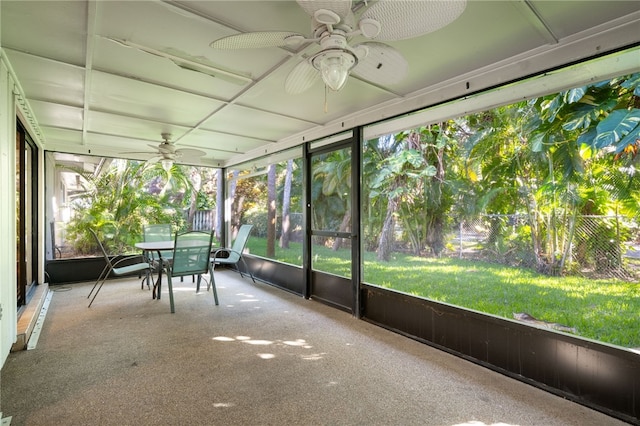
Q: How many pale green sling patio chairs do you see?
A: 4